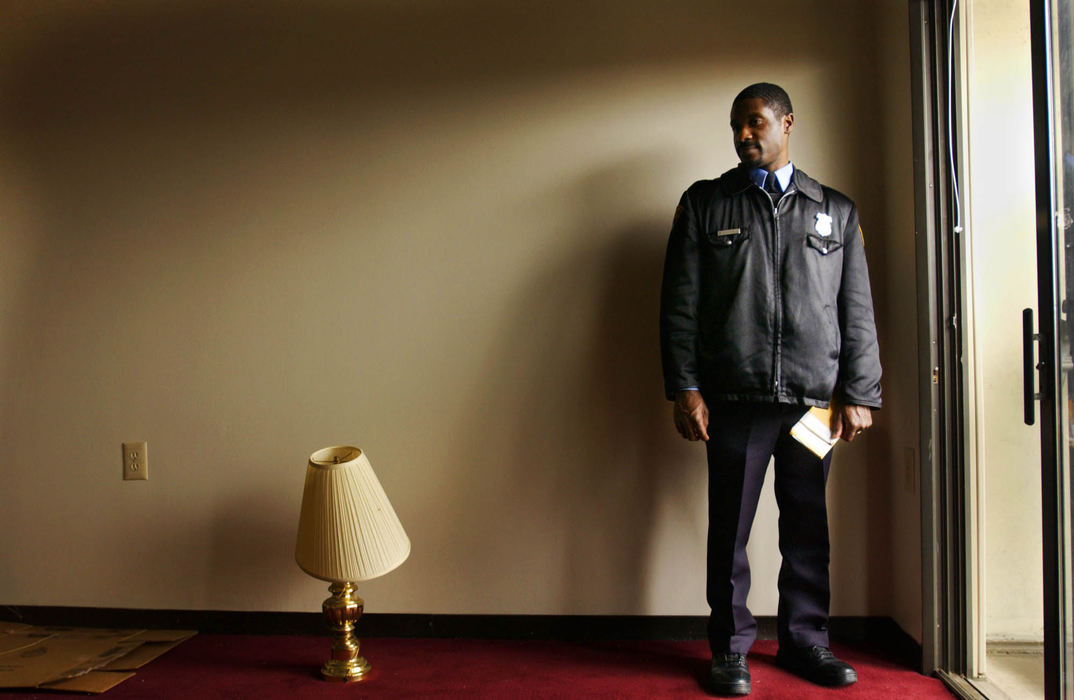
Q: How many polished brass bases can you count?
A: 1